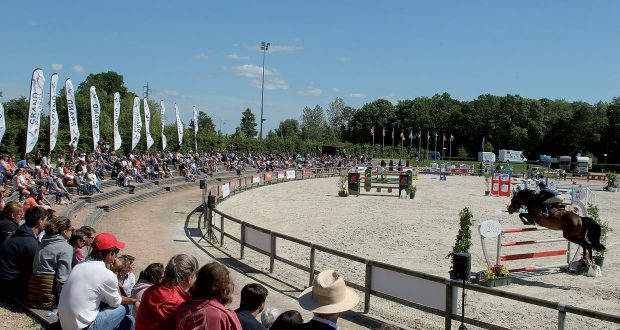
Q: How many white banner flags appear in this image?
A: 11